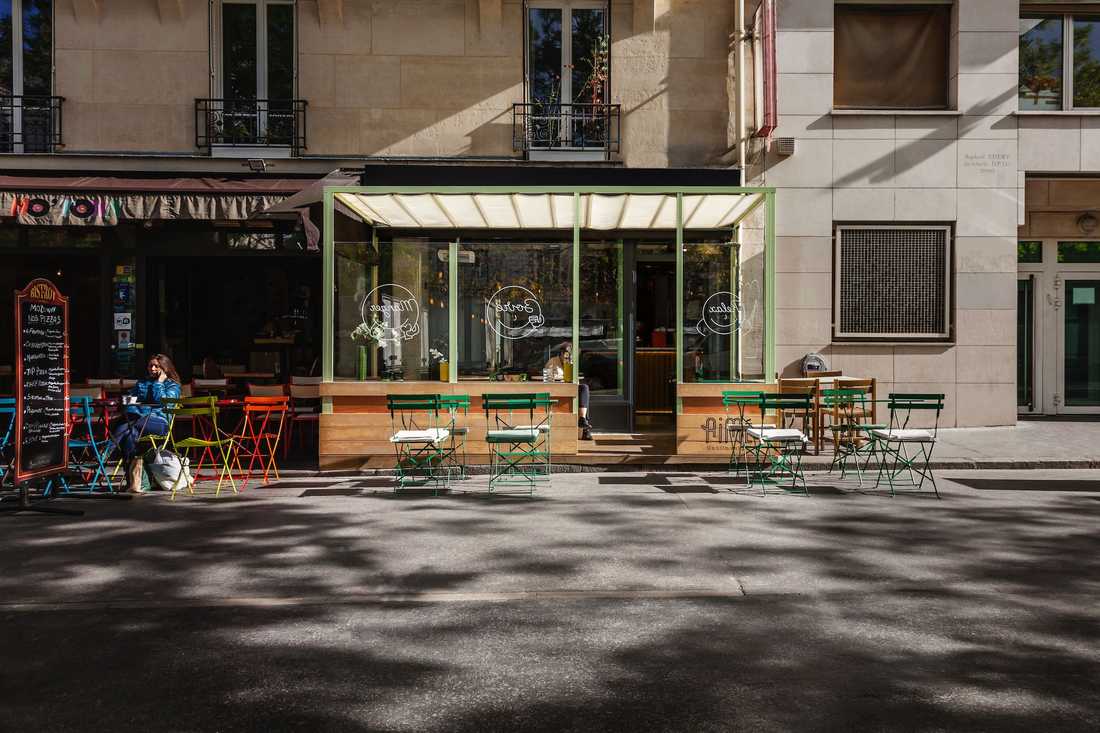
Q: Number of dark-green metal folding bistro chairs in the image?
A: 8